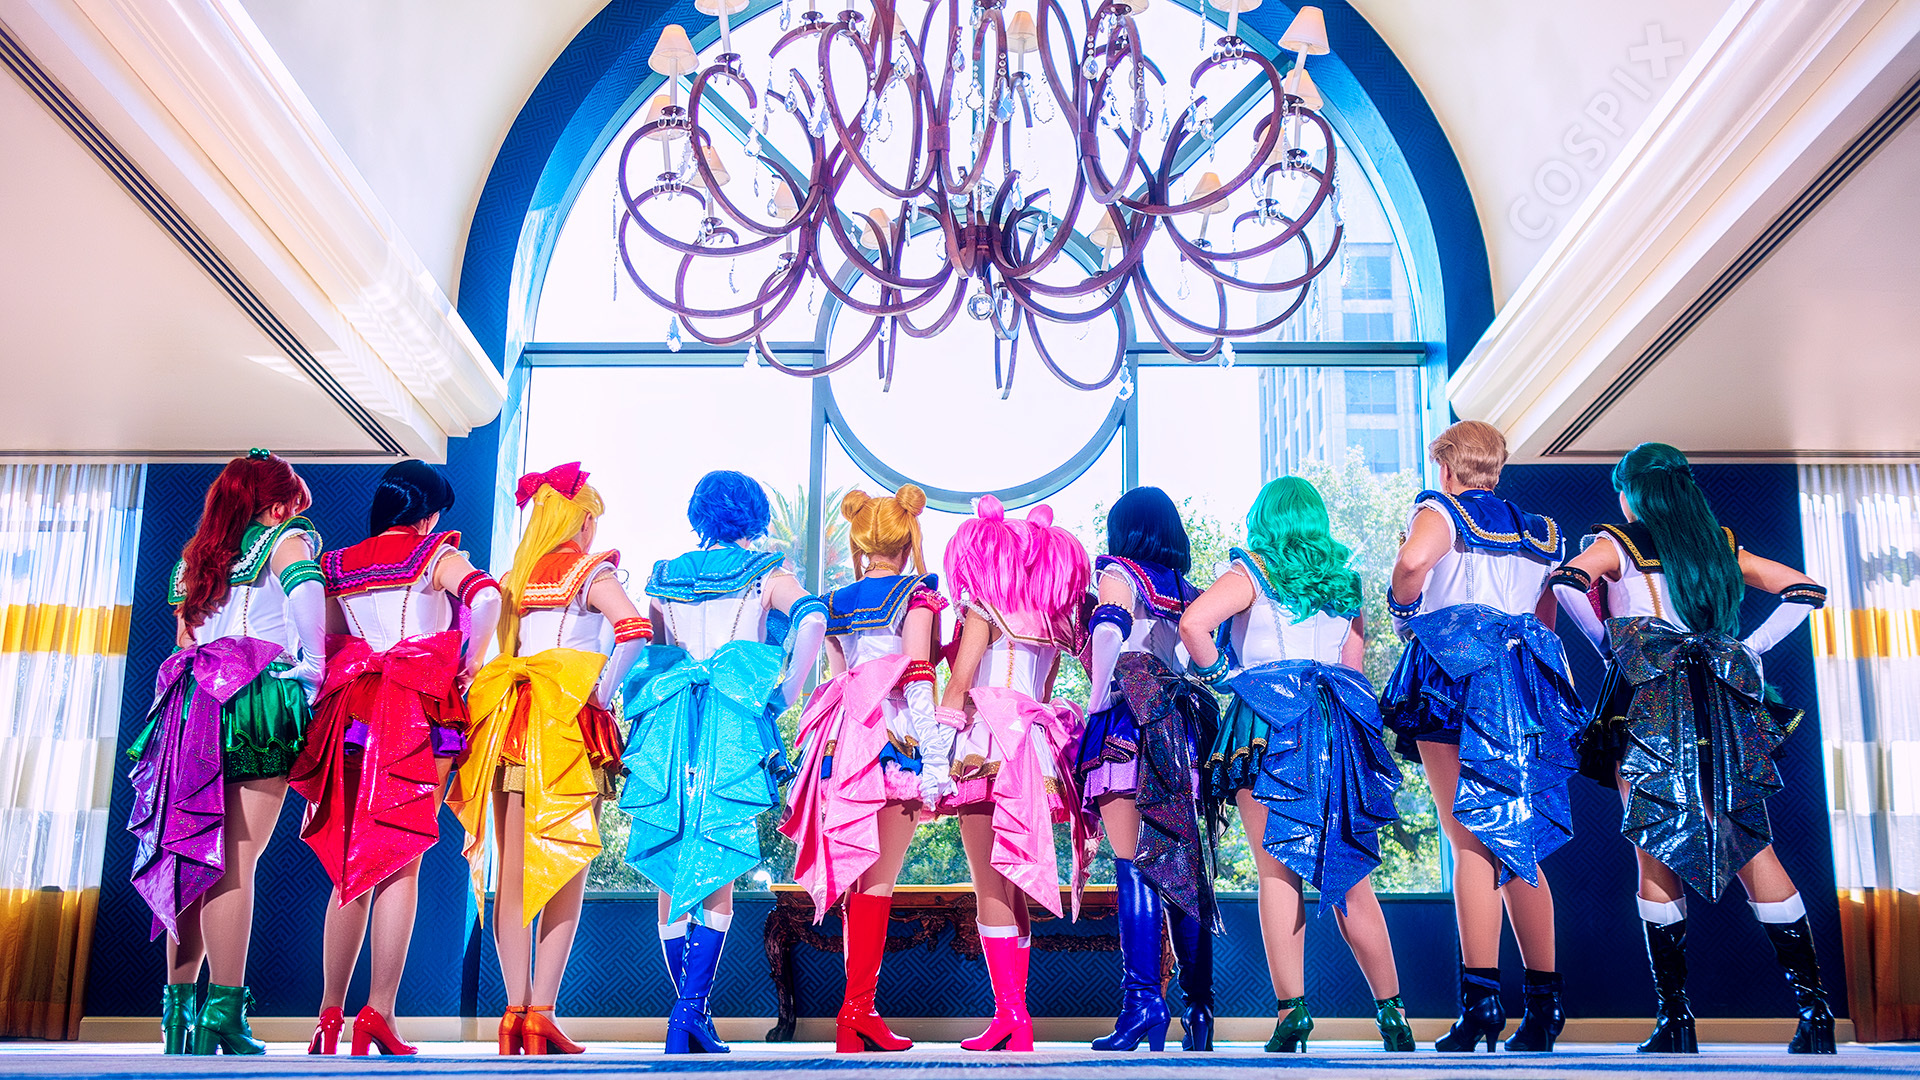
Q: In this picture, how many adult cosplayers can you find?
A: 10